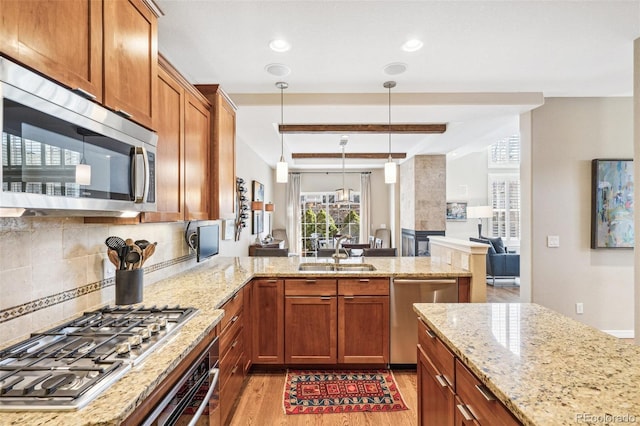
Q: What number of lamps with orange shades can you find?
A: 2